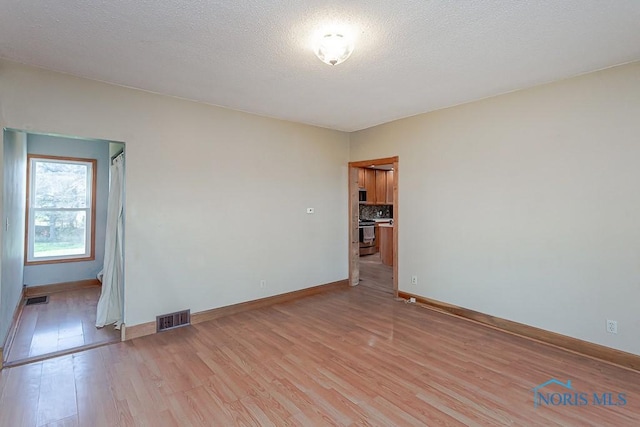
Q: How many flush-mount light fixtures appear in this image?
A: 1